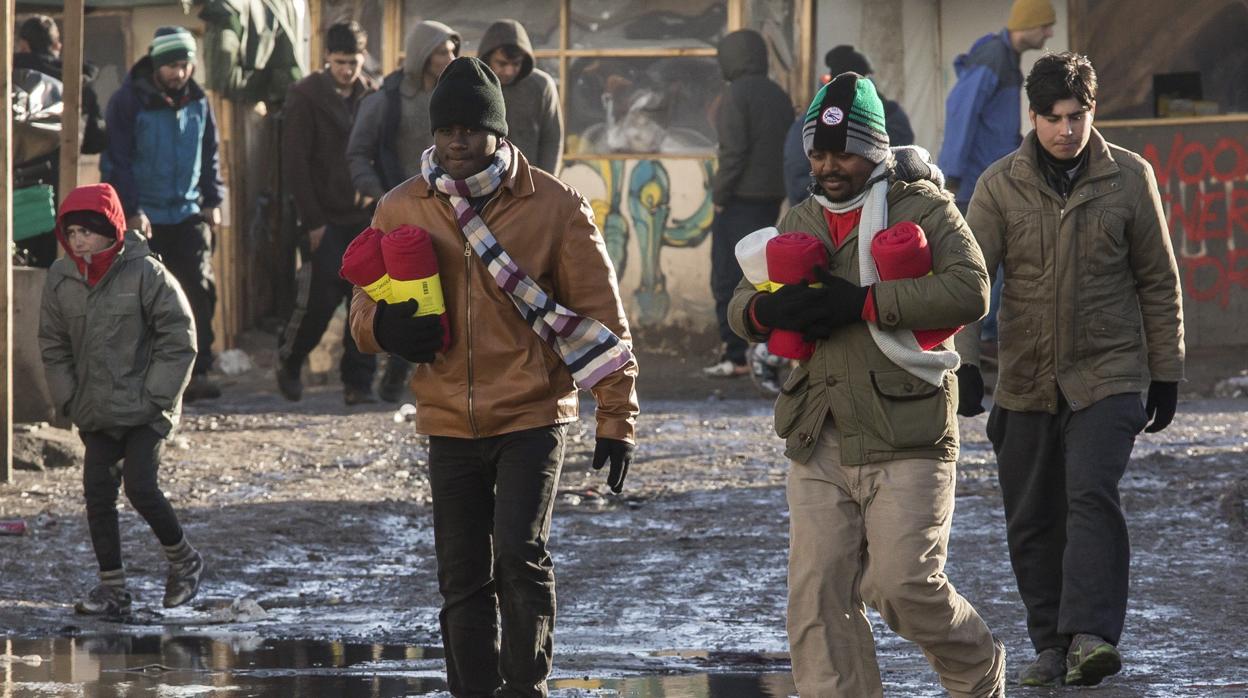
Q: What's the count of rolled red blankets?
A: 4